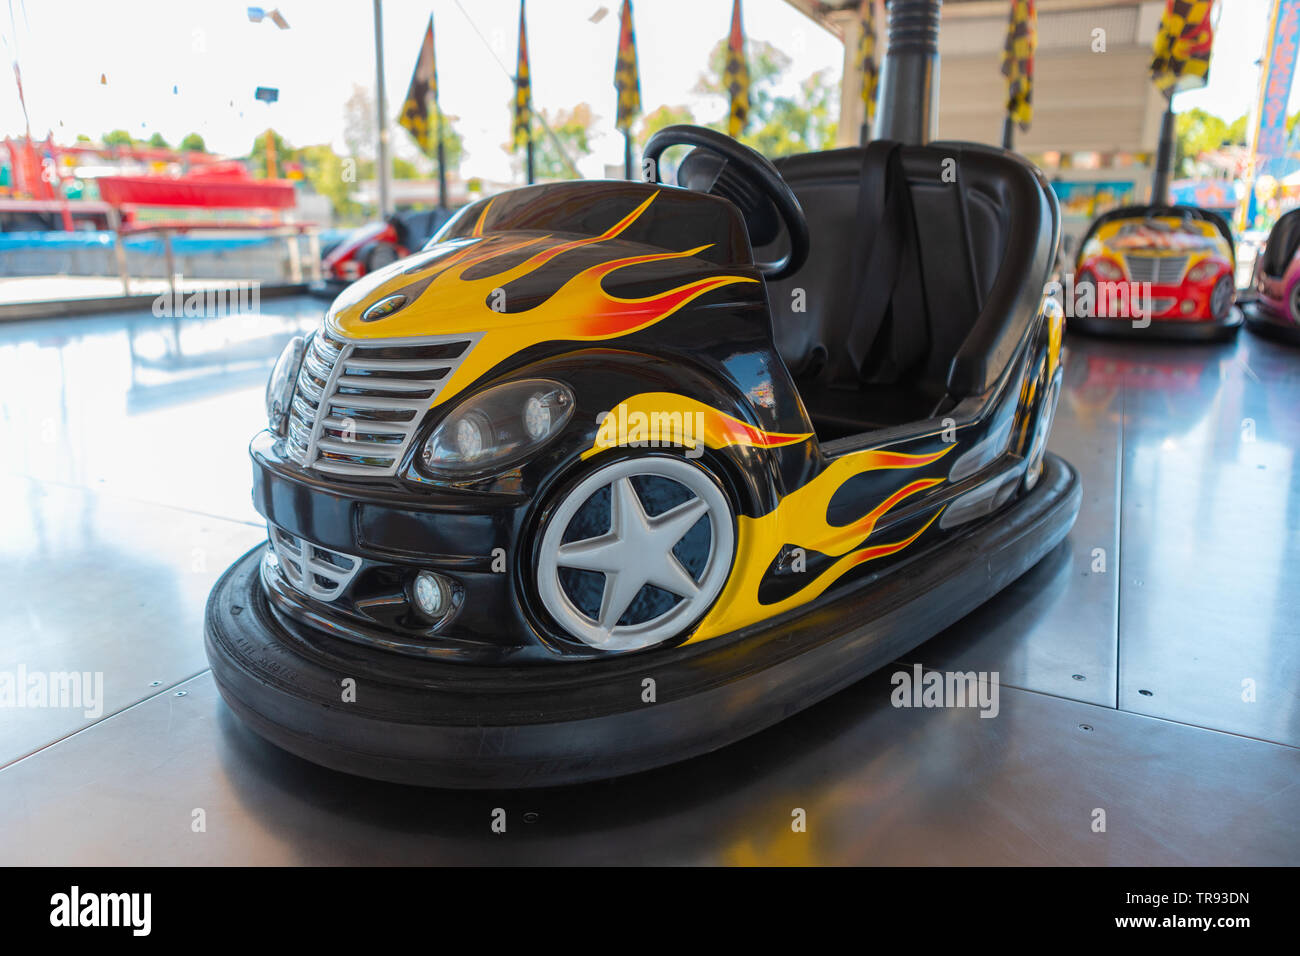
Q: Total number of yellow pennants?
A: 7